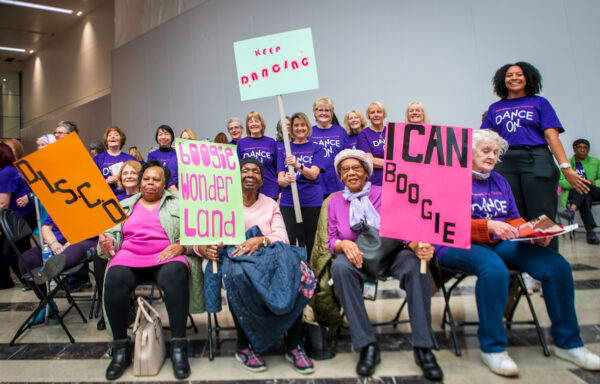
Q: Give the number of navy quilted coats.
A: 1